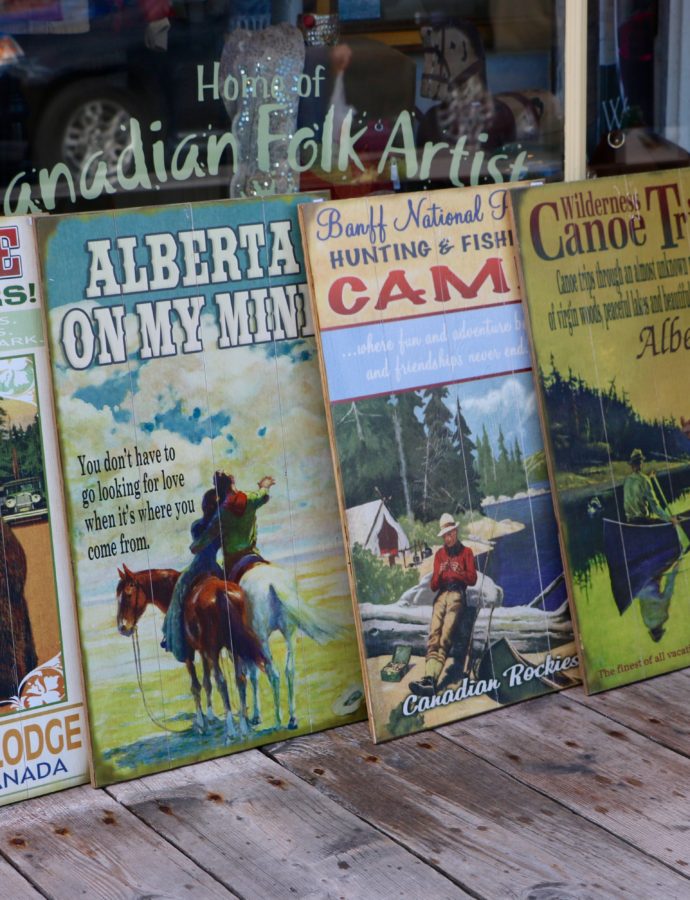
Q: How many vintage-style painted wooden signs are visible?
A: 4